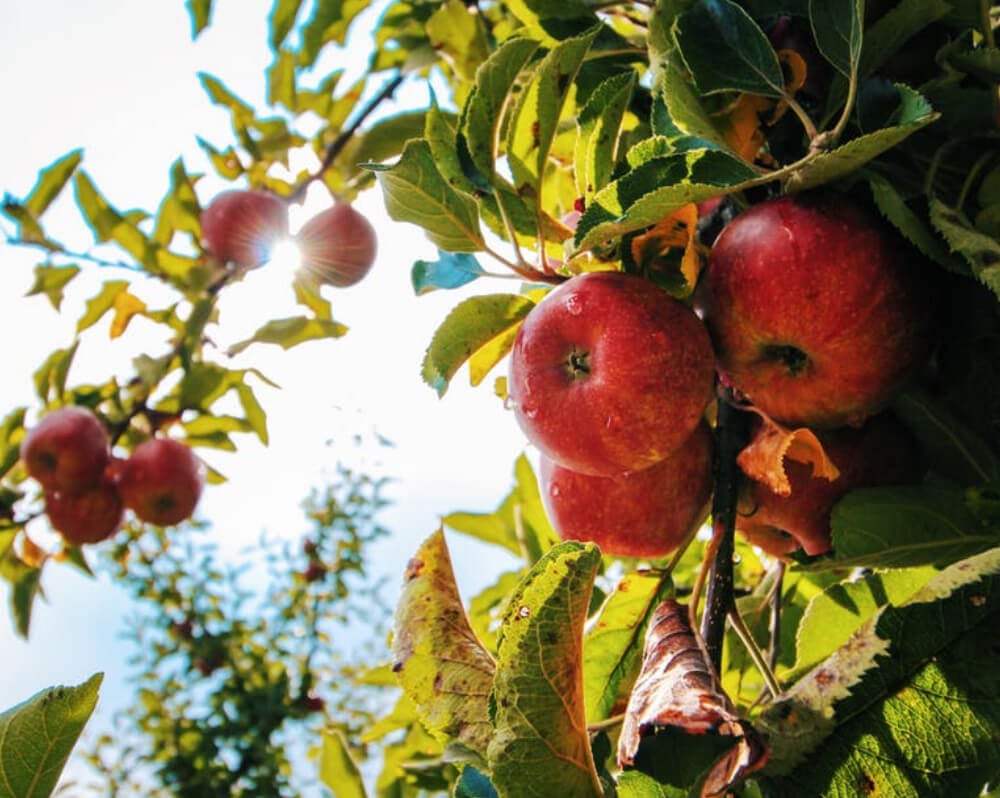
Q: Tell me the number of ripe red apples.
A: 9